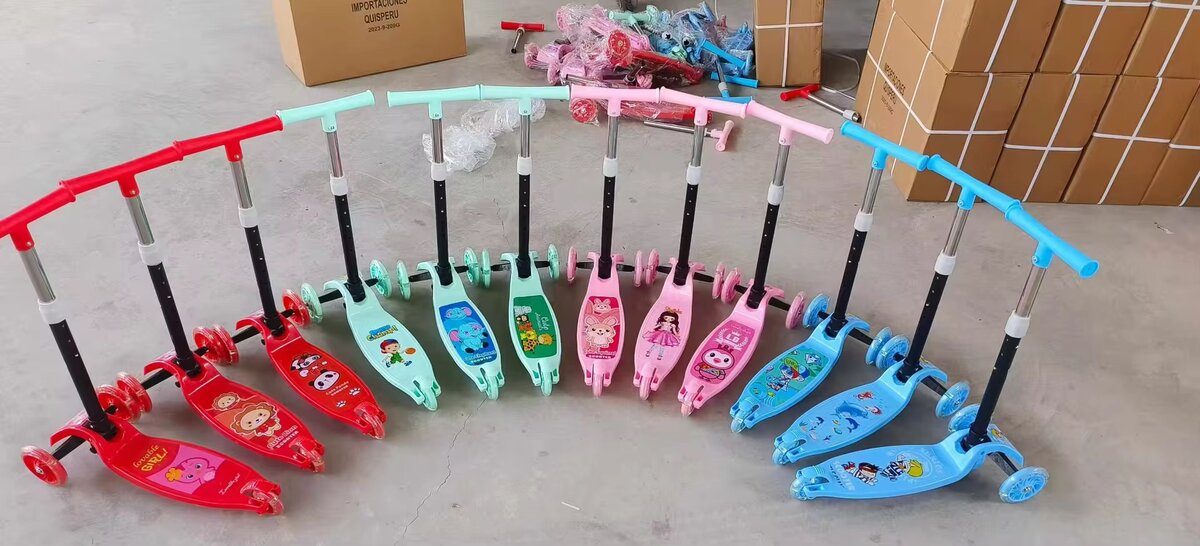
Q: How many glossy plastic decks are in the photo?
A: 12